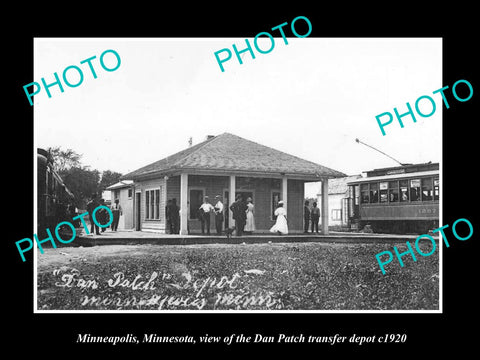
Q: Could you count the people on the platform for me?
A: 12